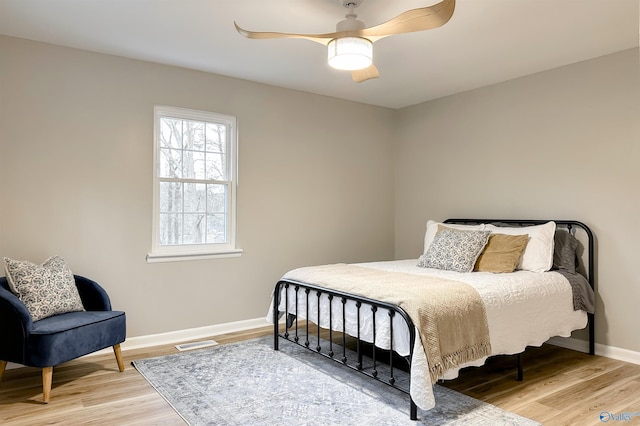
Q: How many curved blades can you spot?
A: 3